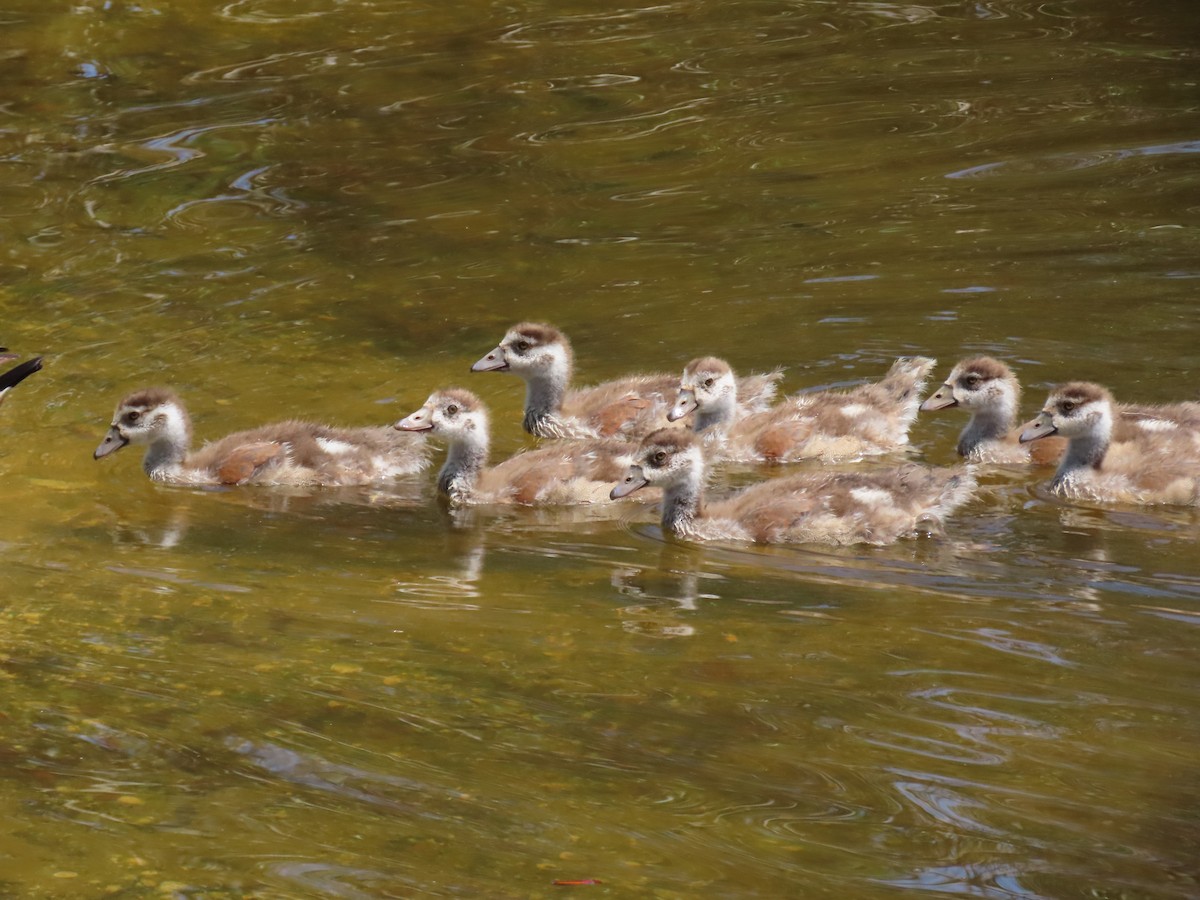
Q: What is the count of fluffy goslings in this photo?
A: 7